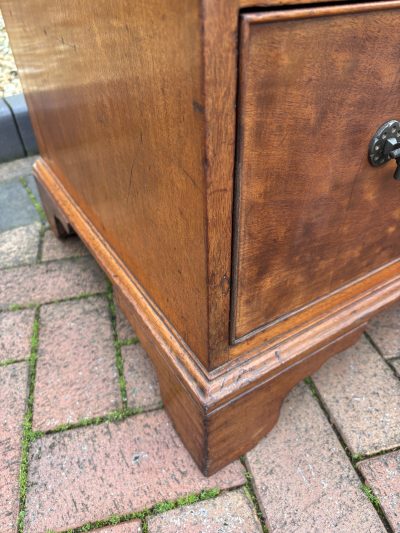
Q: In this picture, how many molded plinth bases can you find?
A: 1